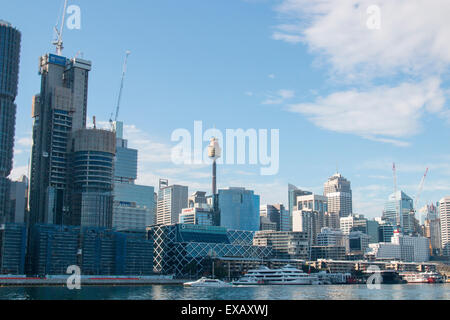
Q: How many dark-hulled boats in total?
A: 1